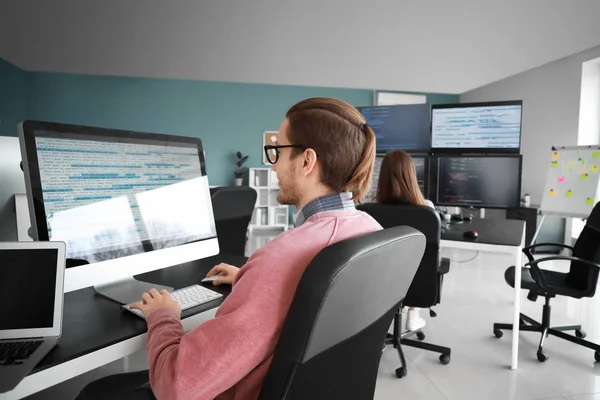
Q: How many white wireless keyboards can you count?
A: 1